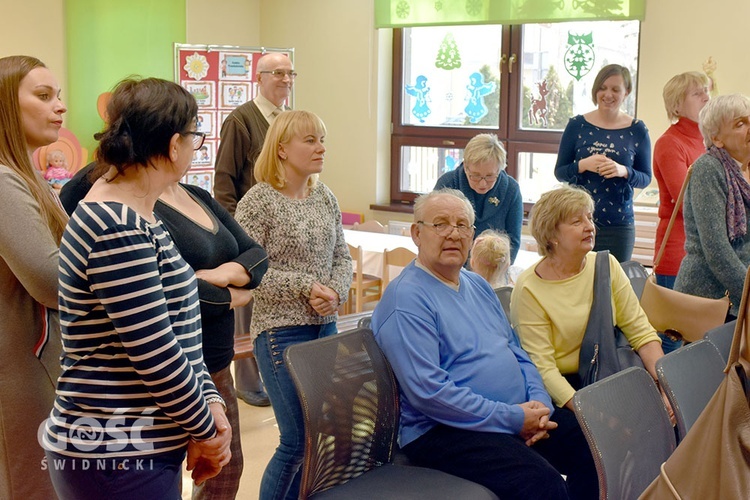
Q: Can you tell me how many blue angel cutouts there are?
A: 2